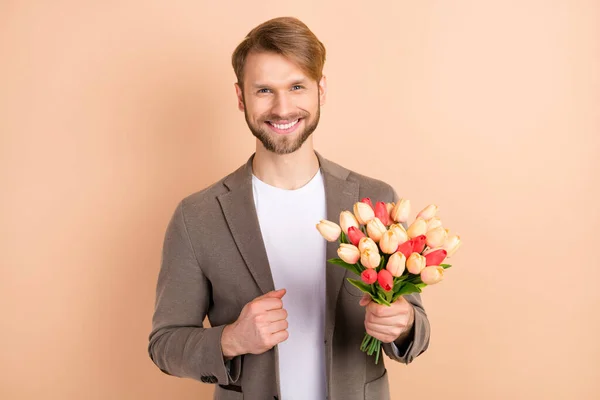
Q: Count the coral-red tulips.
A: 8